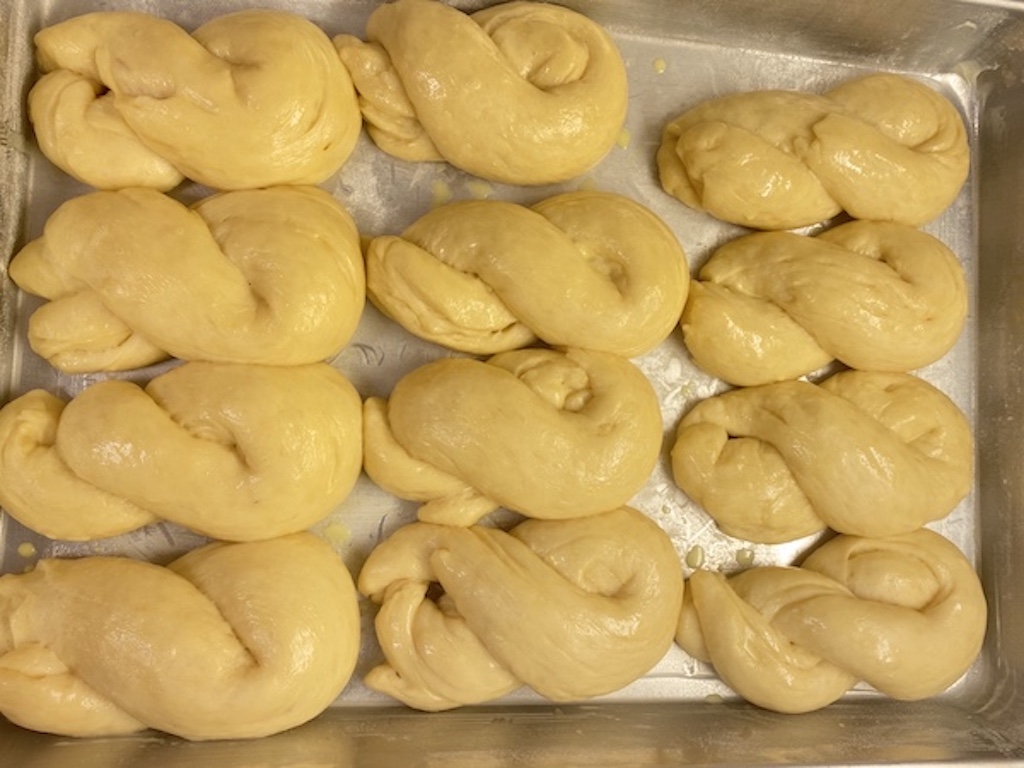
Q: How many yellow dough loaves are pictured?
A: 12